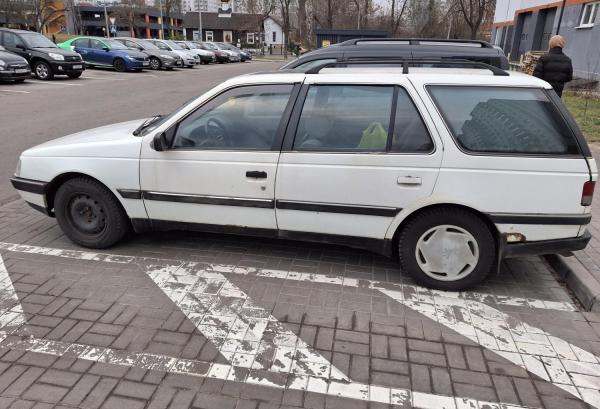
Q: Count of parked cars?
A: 11